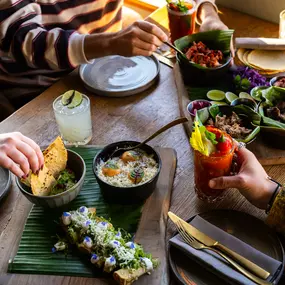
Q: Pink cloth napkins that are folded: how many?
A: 0